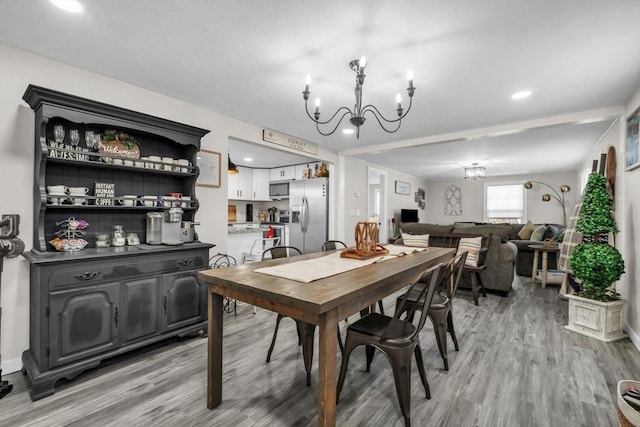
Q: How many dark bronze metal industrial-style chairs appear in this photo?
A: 4